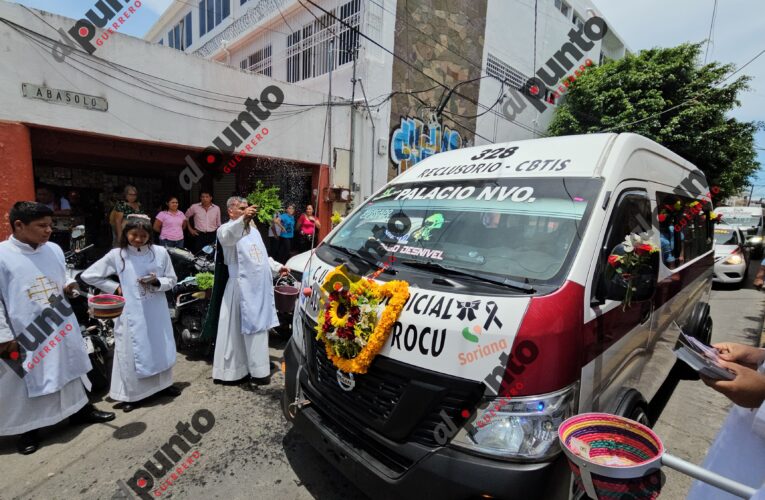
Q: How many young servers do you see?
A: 2